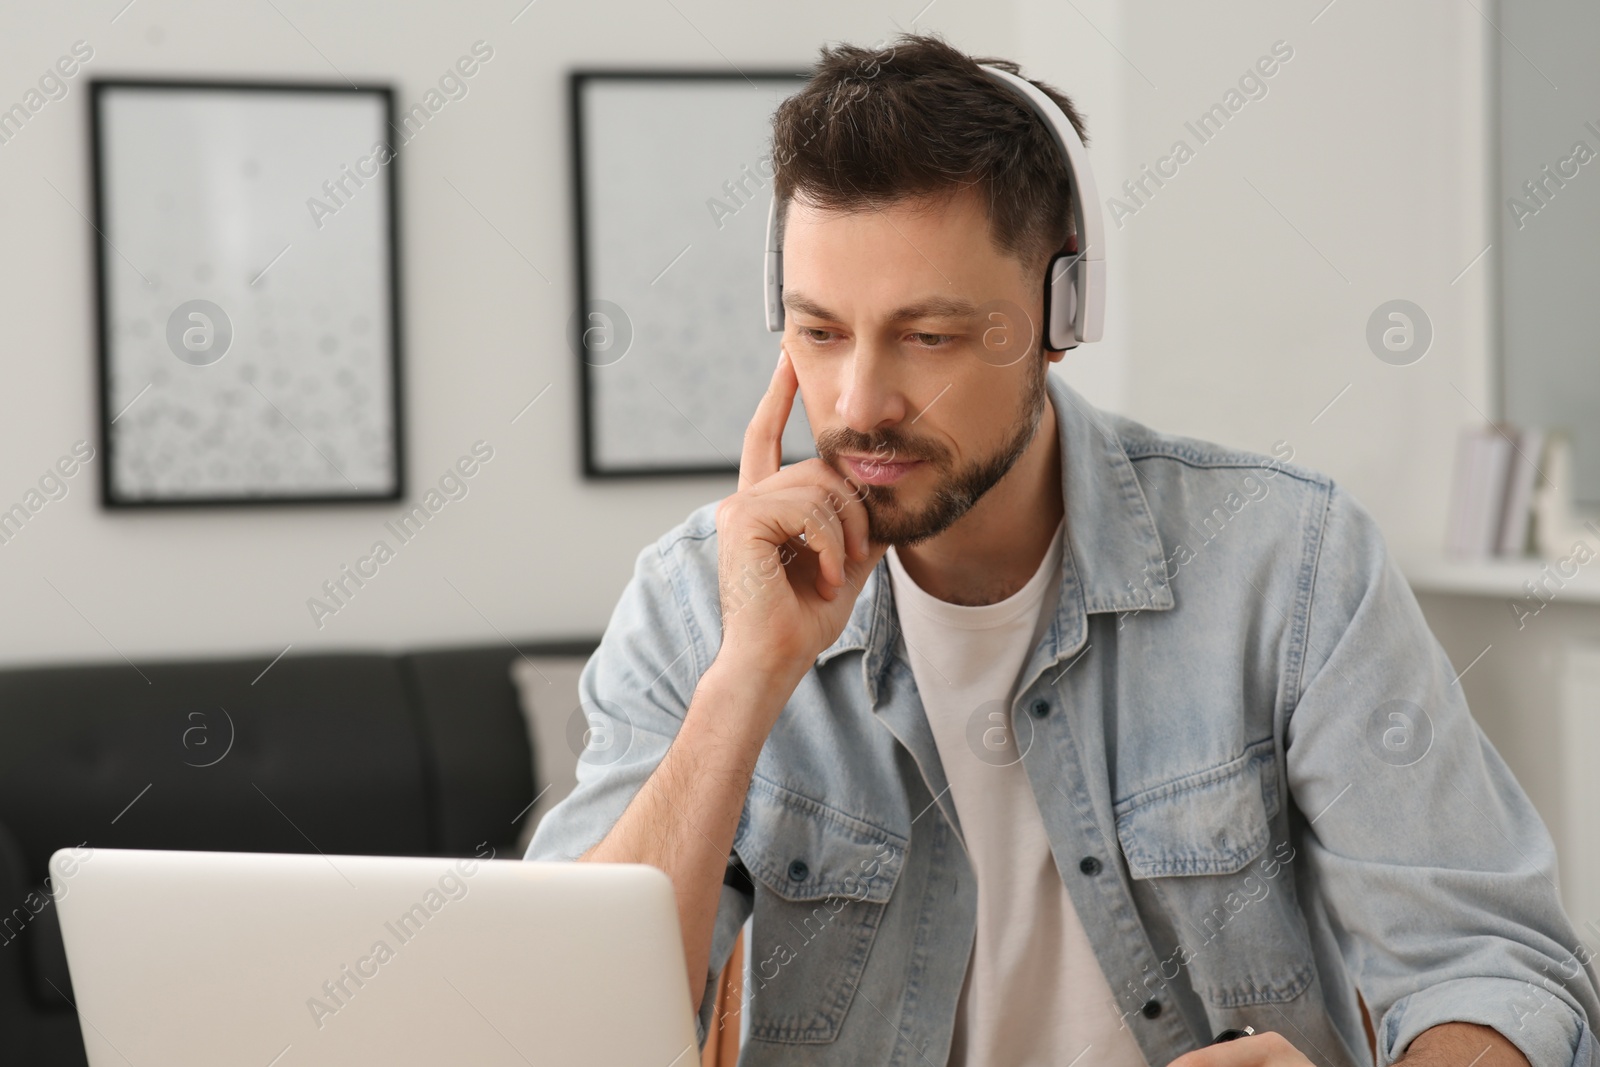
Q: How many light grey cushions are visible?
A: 1